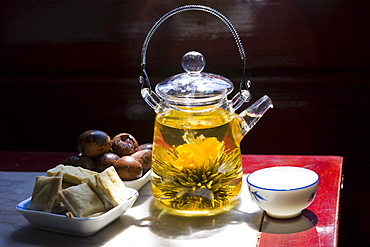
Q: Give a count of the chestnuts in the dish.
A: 7